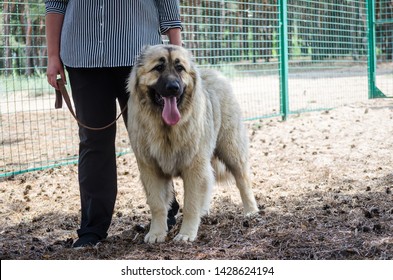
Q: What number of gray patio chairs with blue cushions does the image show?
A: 0